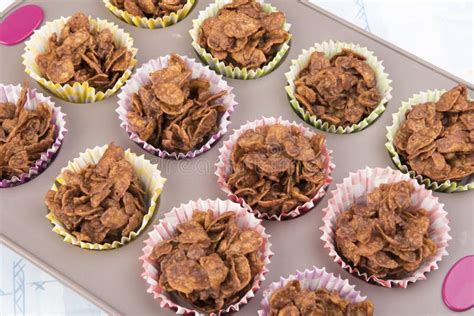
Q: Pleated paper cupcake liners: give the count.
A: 12